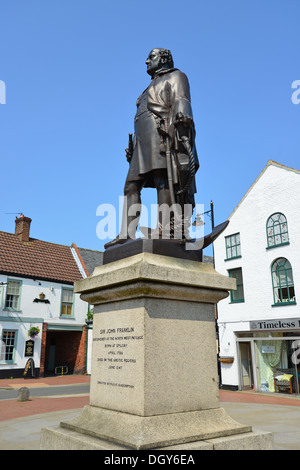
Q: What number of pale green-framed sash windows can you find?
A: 3